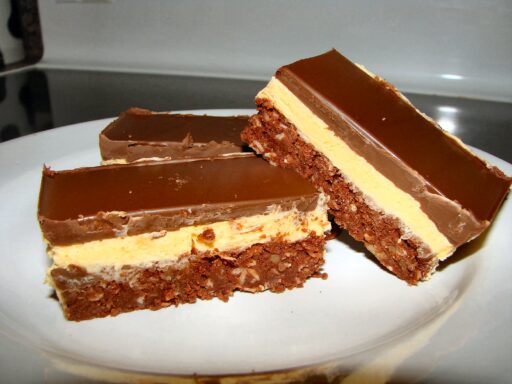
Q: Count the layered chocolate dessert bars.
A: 3